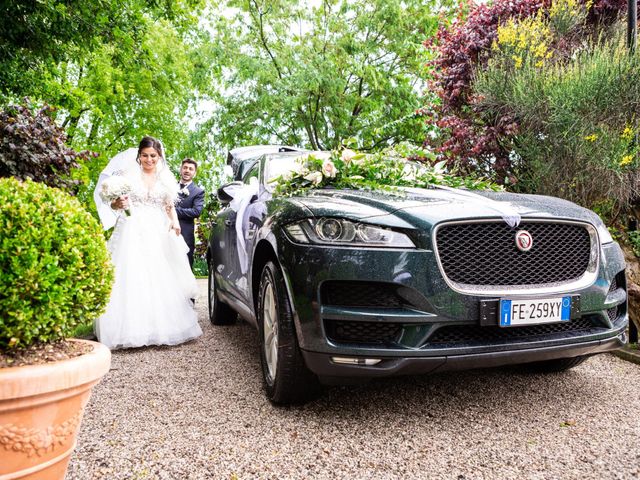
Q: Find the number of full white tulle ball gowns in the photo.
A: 1